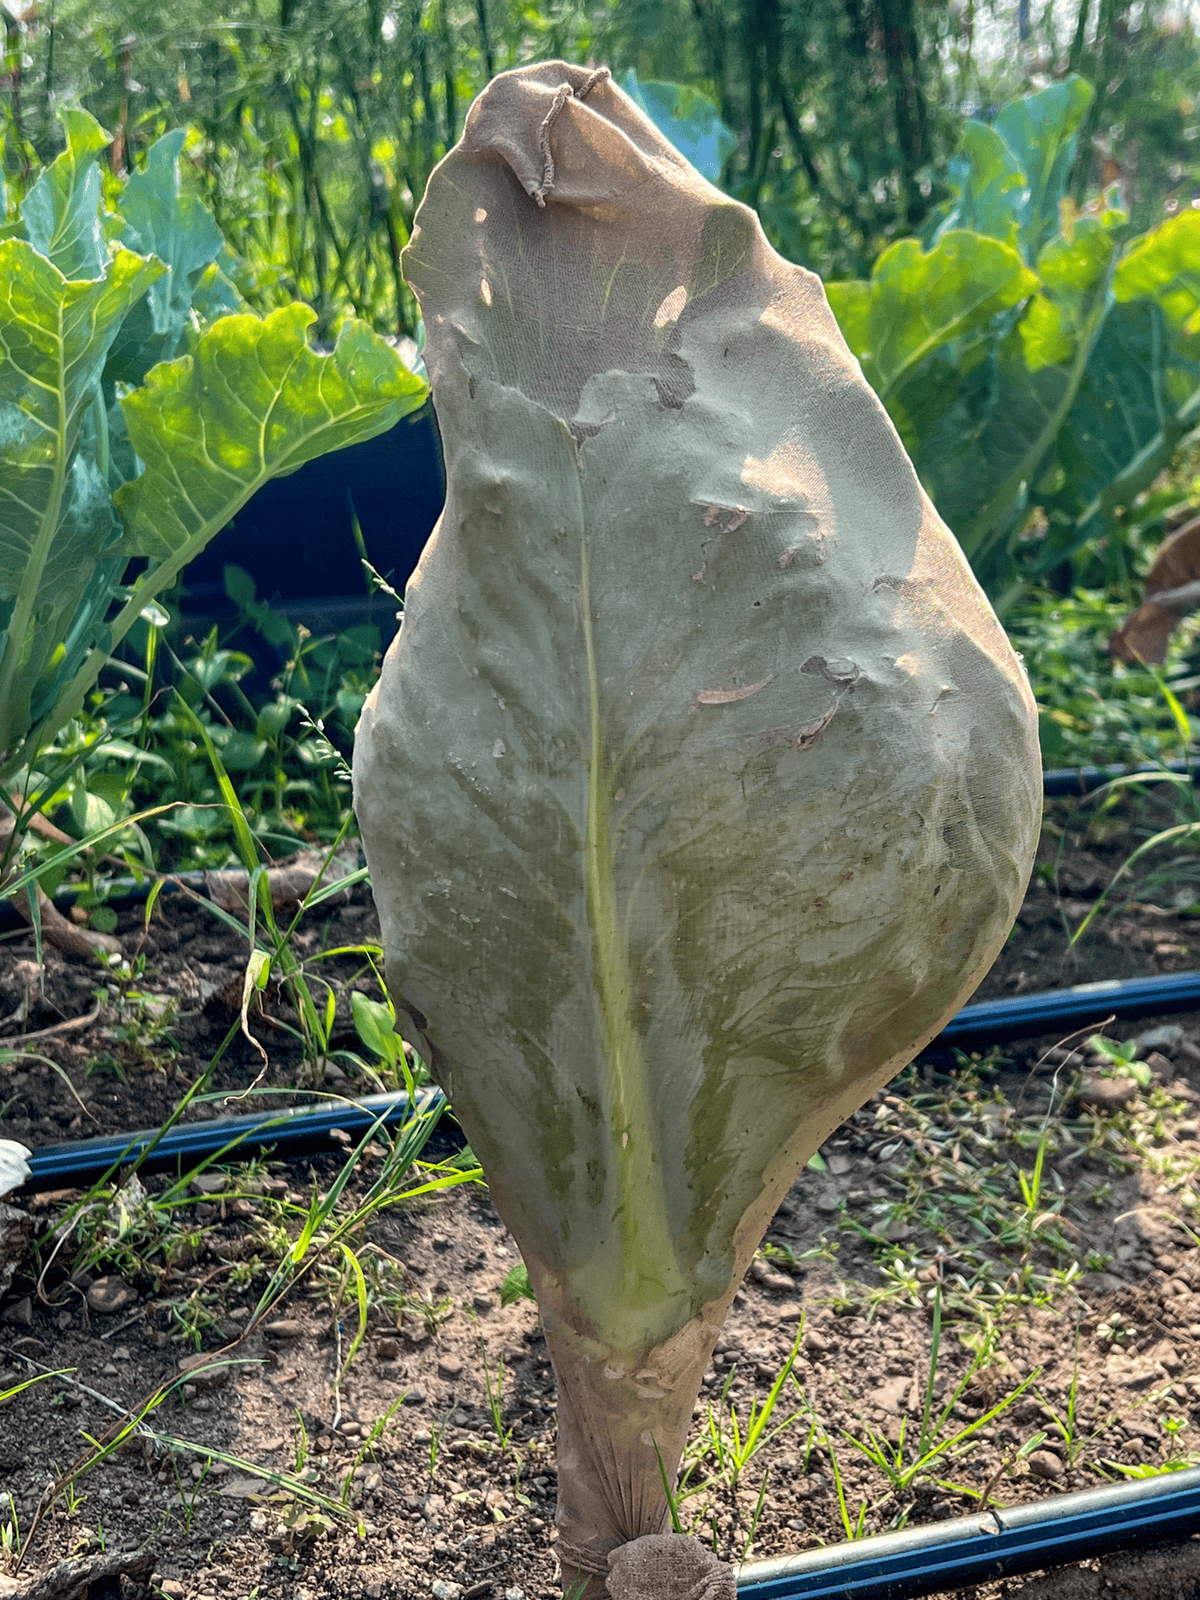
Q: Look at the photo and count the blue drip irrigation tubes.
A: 3